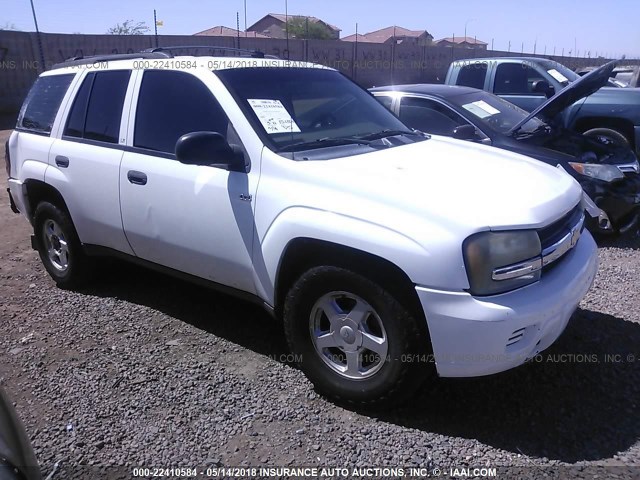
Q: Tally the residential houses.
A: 4